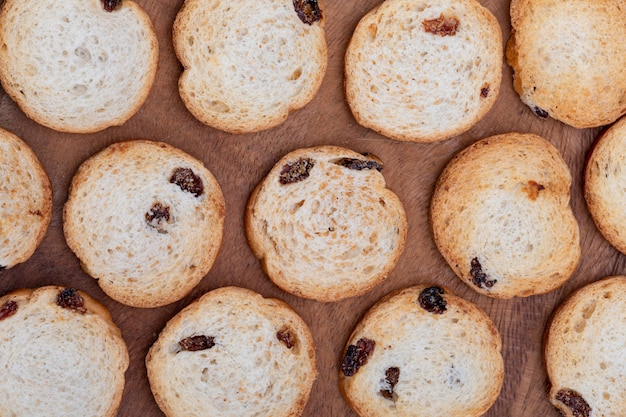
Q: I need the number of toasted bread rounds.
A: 13